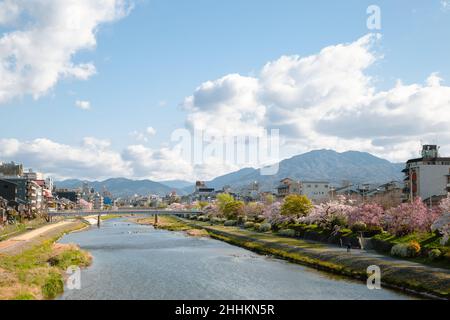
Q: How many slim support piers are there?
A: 2